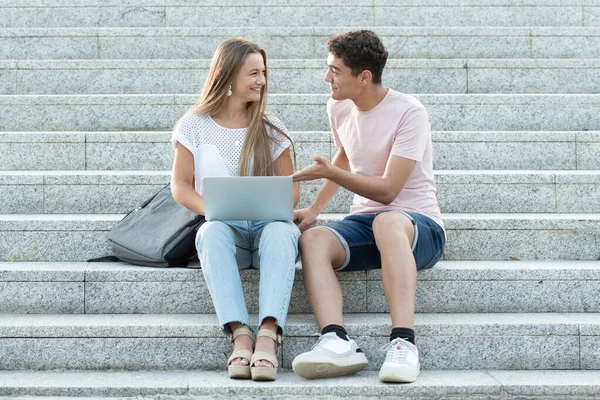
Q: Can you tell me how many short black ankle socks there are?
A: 2